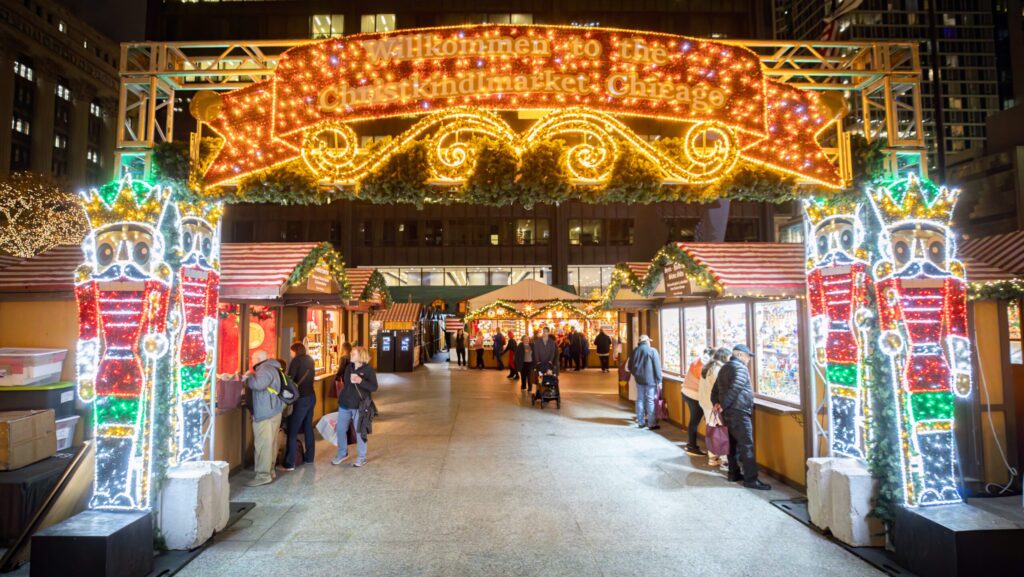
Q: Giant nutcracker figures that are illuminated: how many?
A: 4